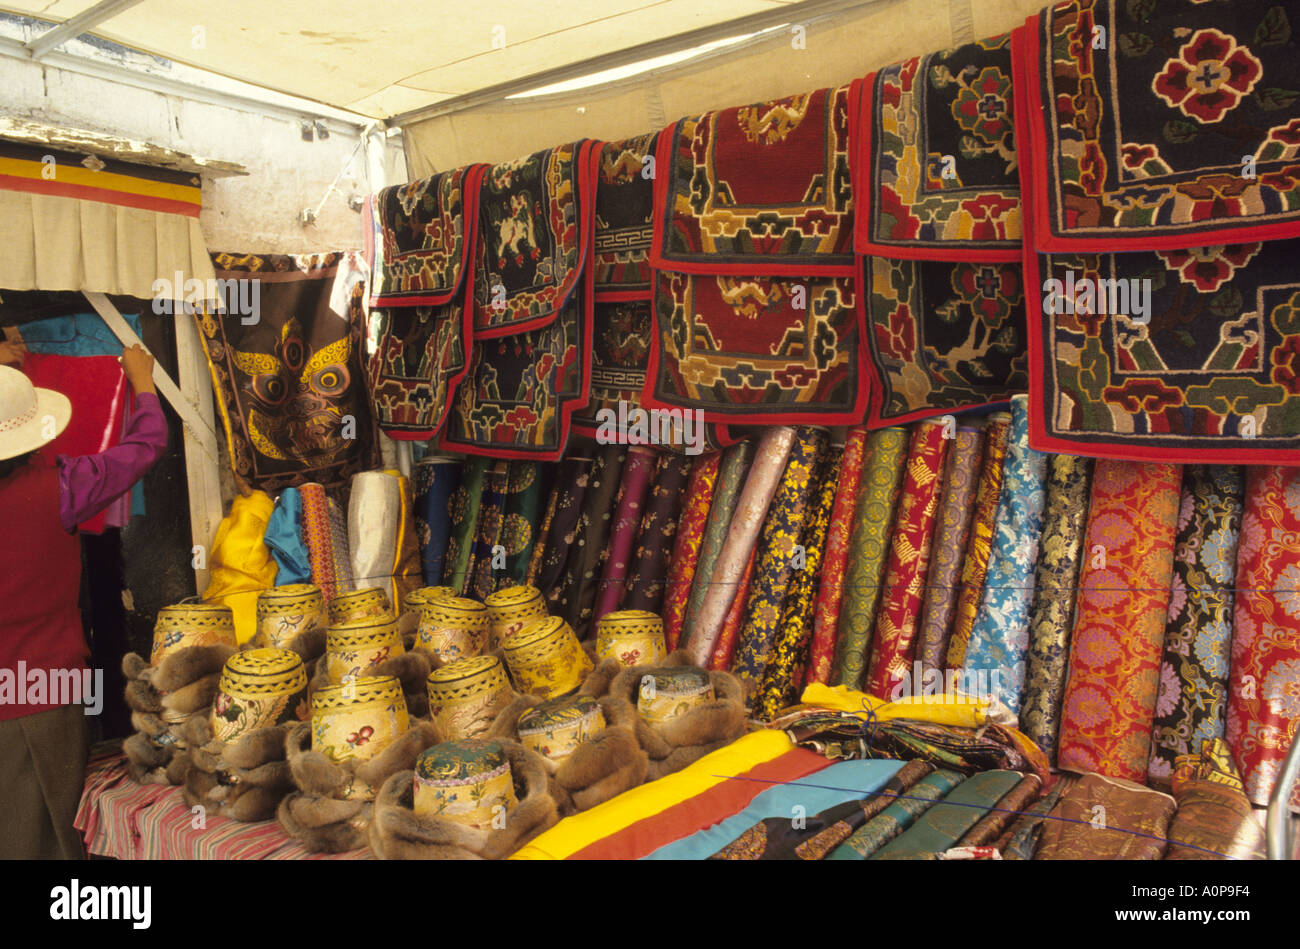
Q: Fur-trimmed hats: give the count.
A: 15